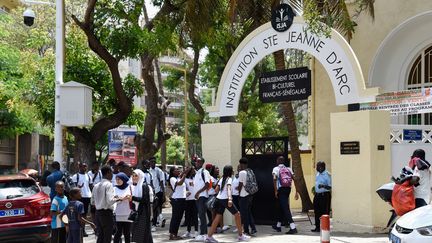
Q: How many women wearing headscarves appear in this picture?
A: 2